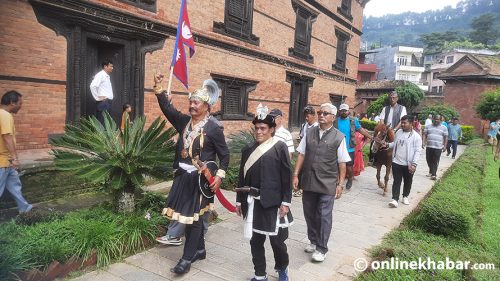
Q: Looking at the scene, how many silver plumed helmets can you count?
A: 1